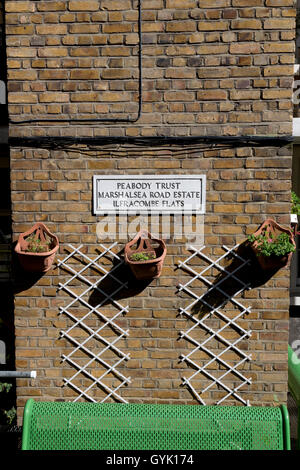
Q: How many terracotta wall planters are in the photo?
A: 3